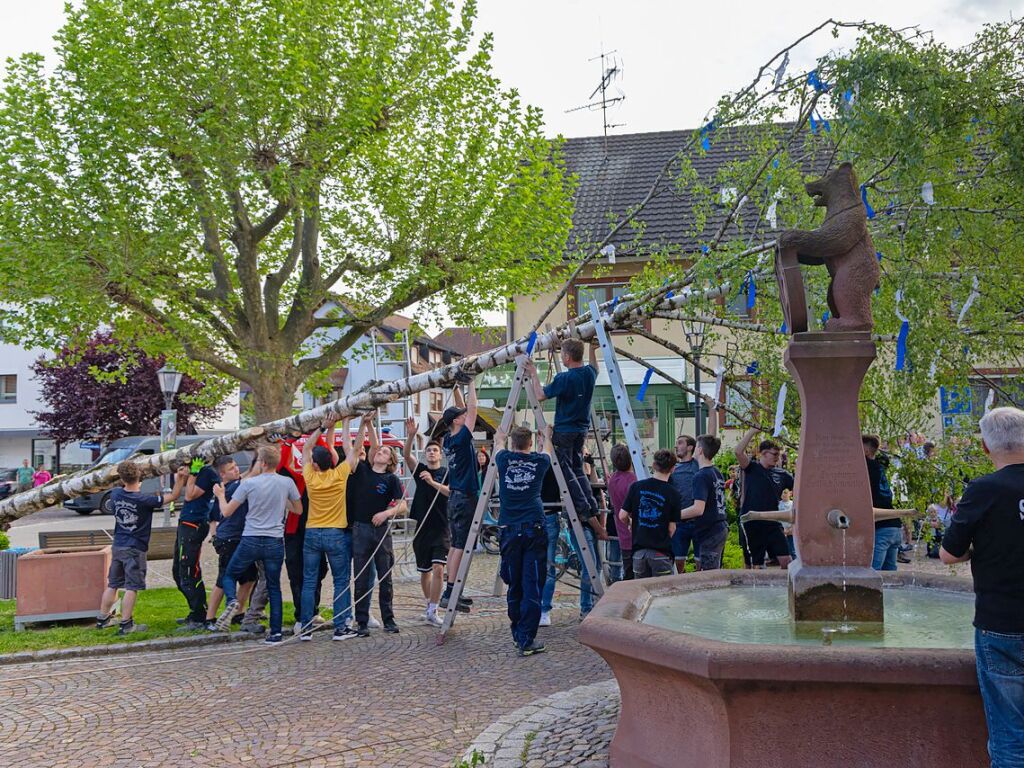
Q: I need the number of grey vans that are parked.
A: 1